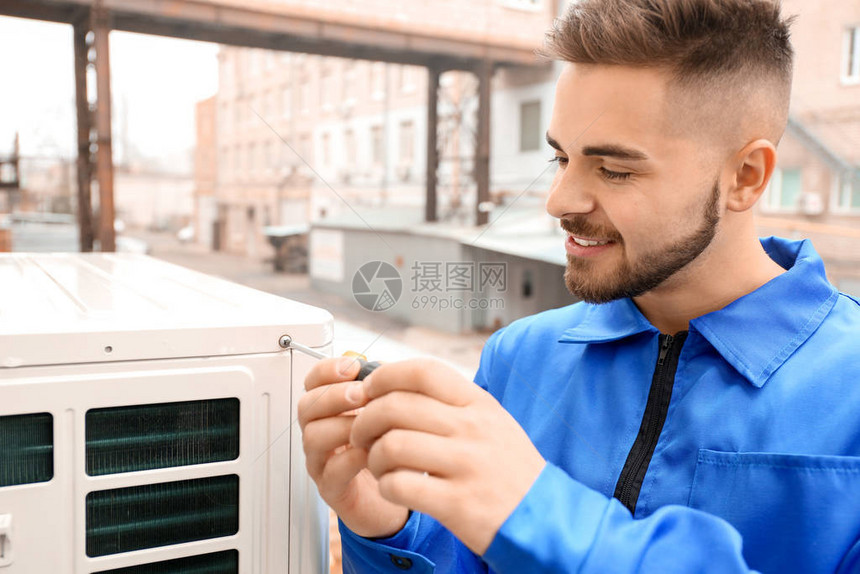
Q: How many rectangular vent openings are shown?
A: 4